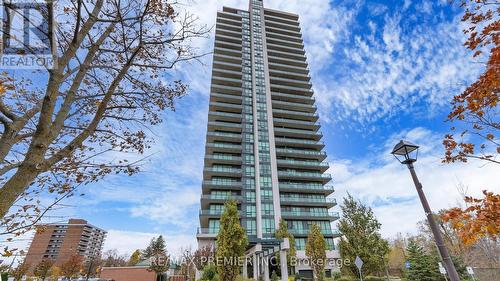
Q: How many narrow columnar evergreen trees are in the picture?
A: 3